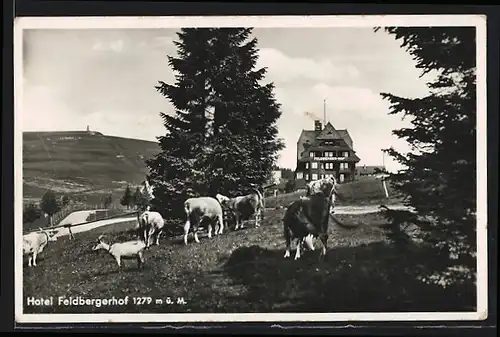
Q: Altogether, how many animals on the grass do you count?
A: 6